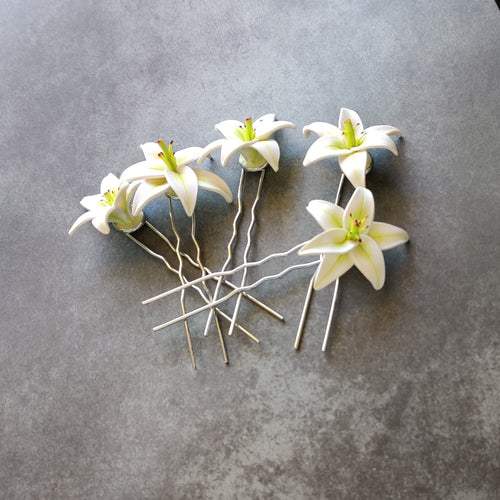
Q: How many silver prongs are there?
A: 10